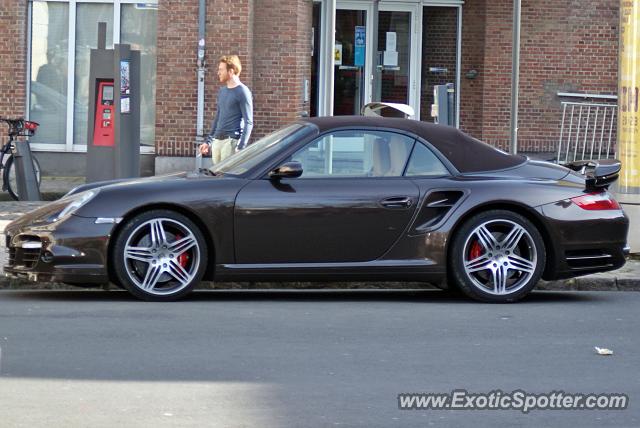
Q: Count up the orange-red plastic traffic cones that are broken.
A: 0